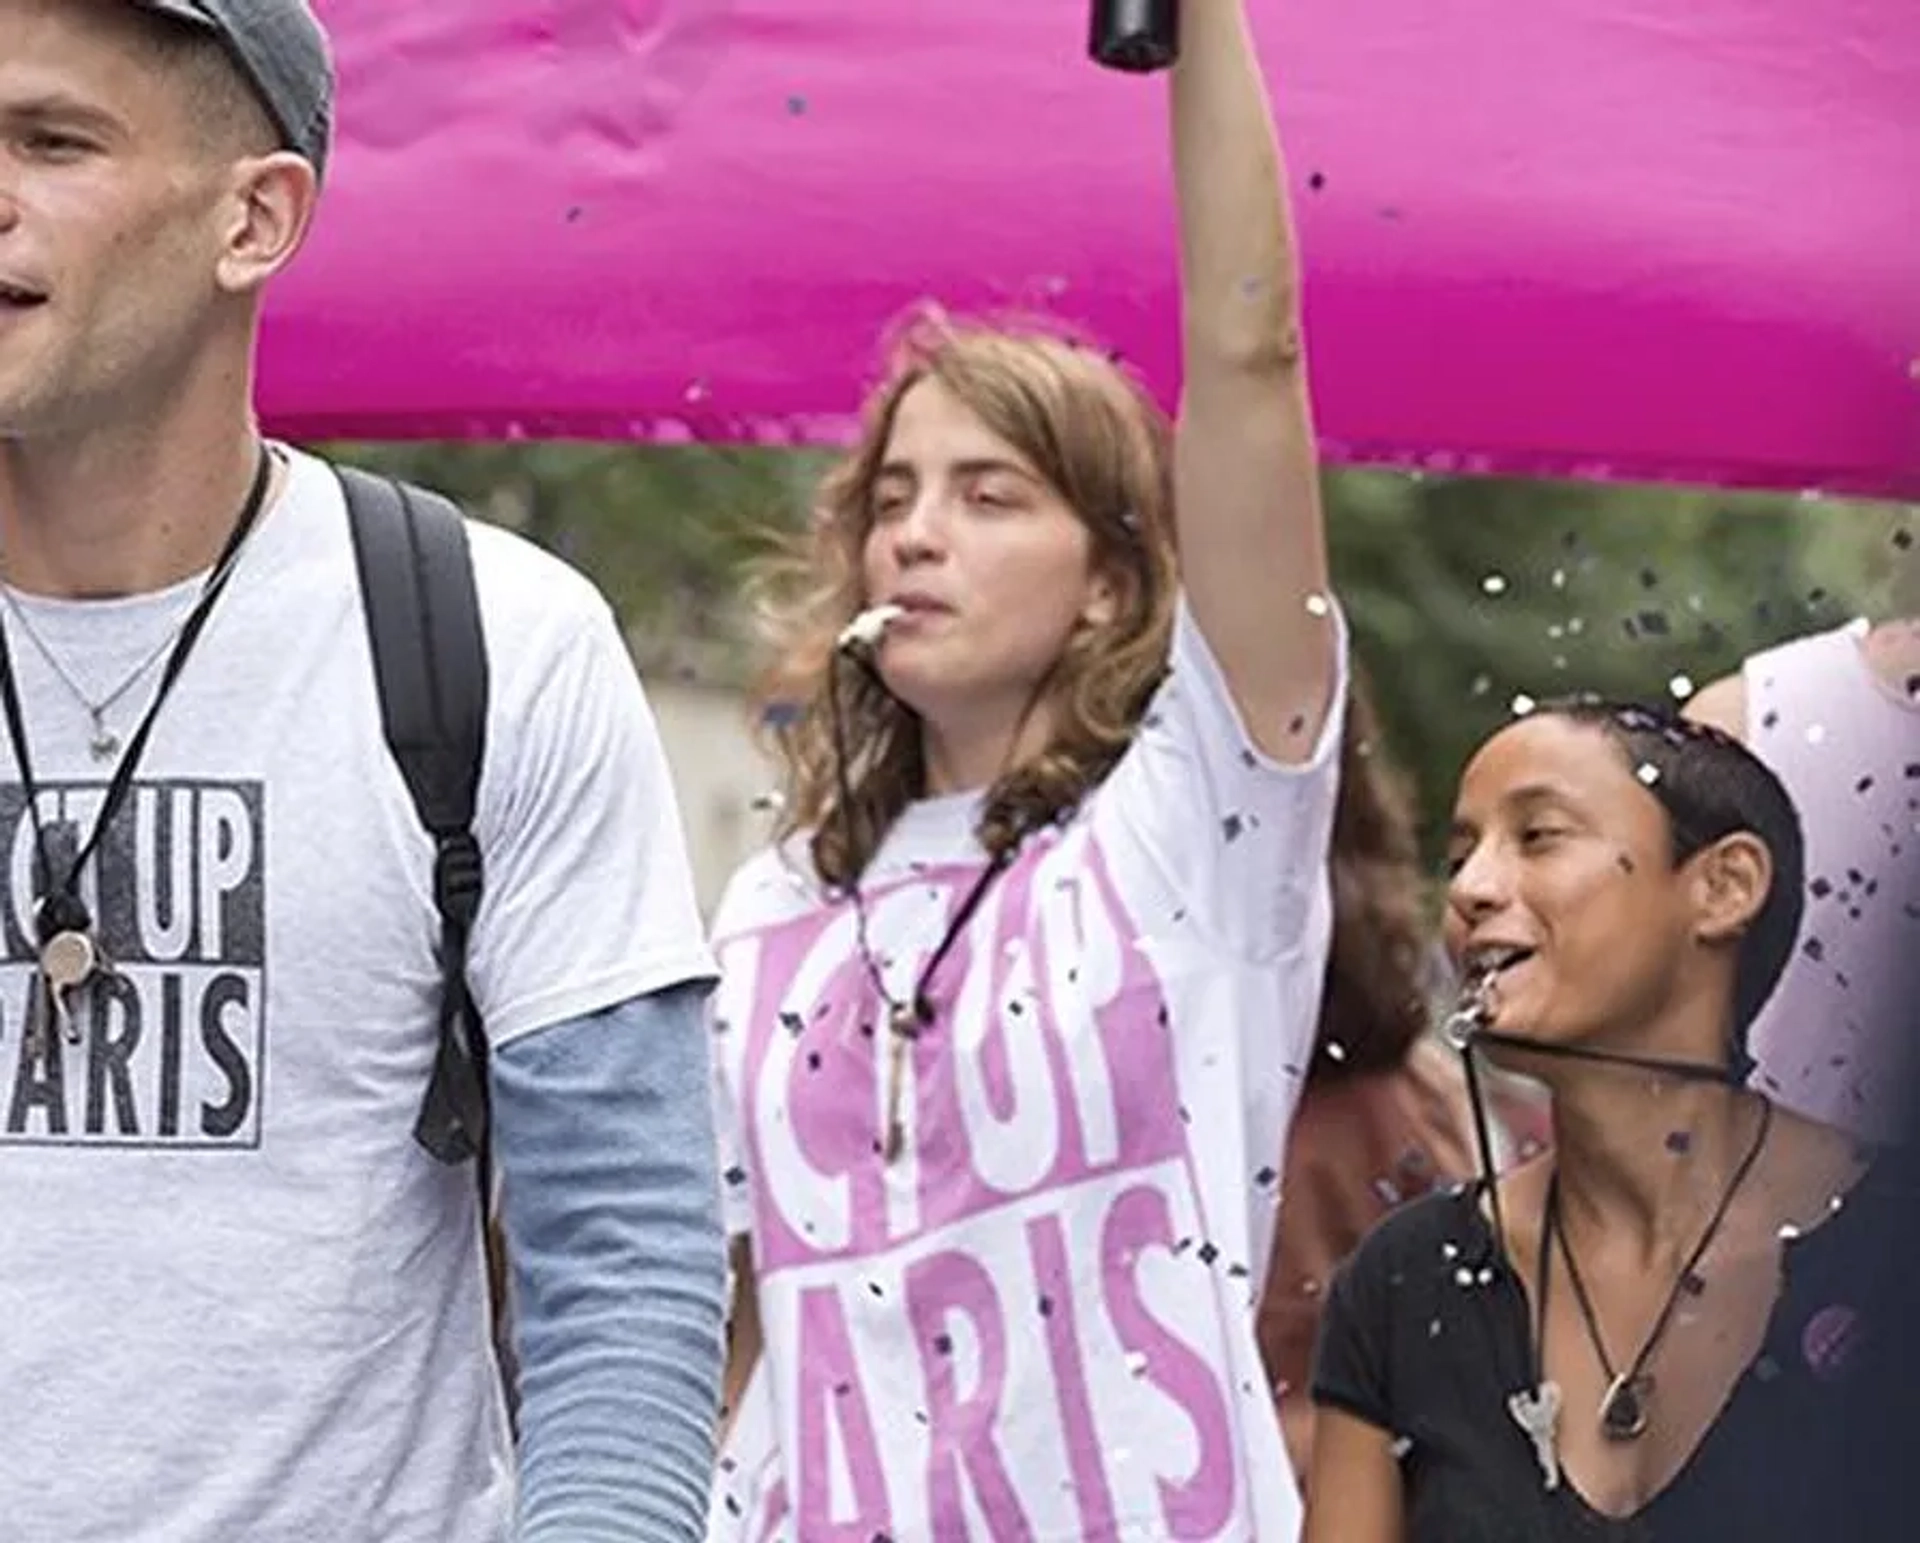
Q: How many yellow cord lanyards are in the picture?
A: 0